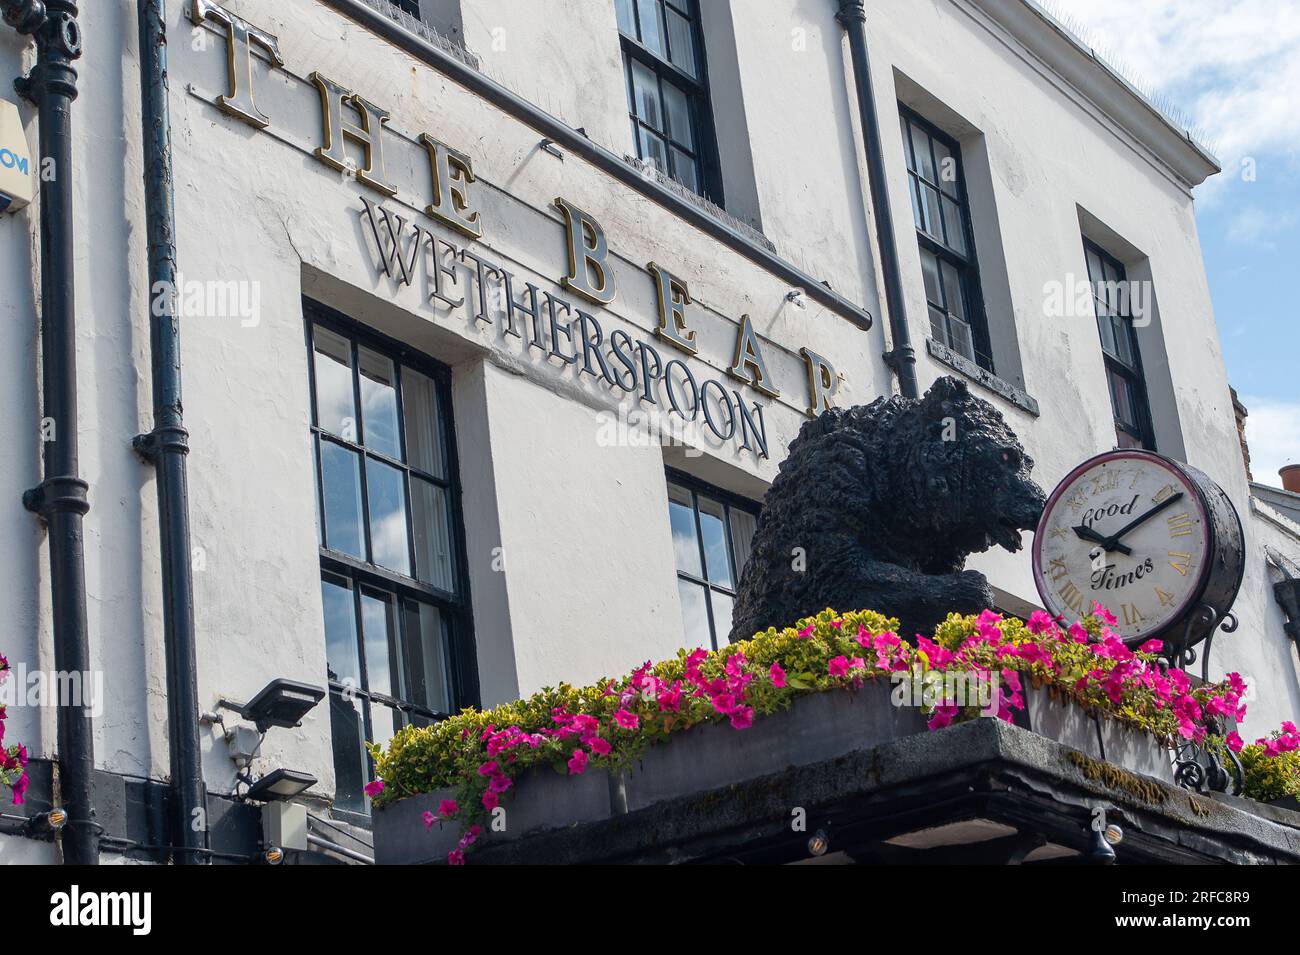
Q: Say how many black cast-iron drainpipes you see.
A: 3